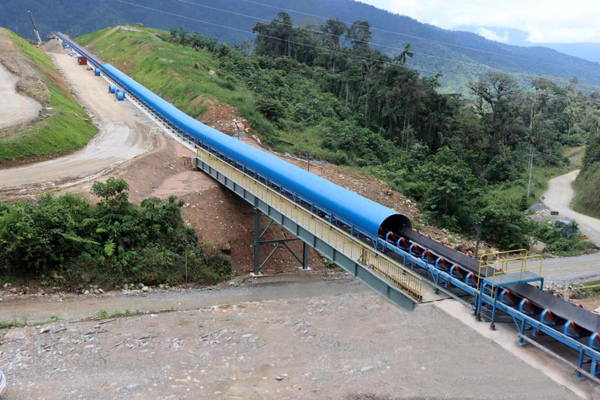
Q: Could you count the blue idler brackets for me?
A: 13